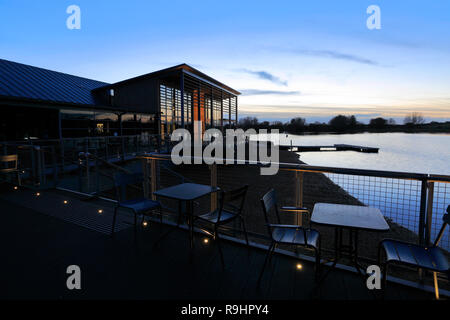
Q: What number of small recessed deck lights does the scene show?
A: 7